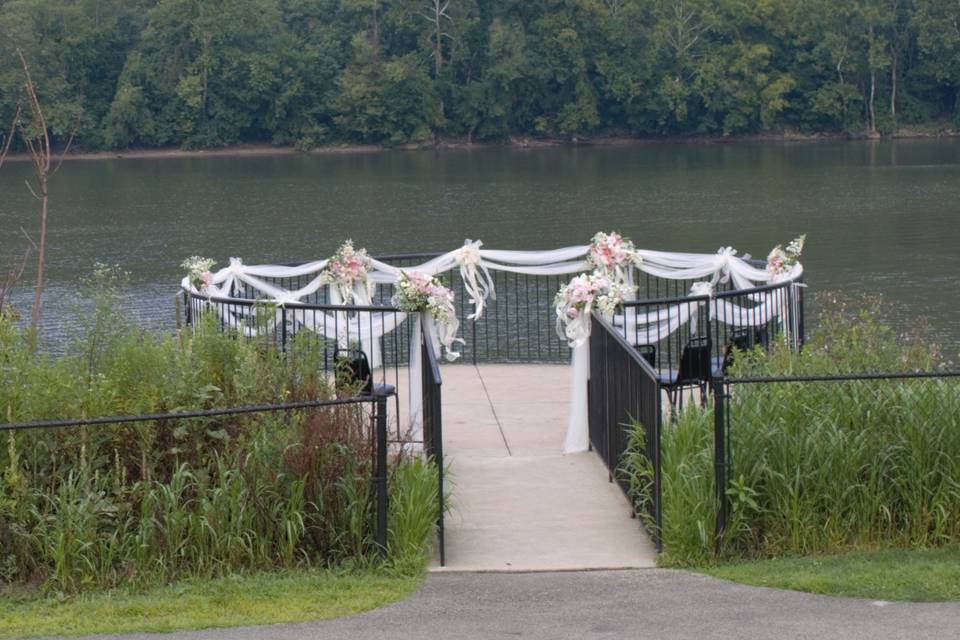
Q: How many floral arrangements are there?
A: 6